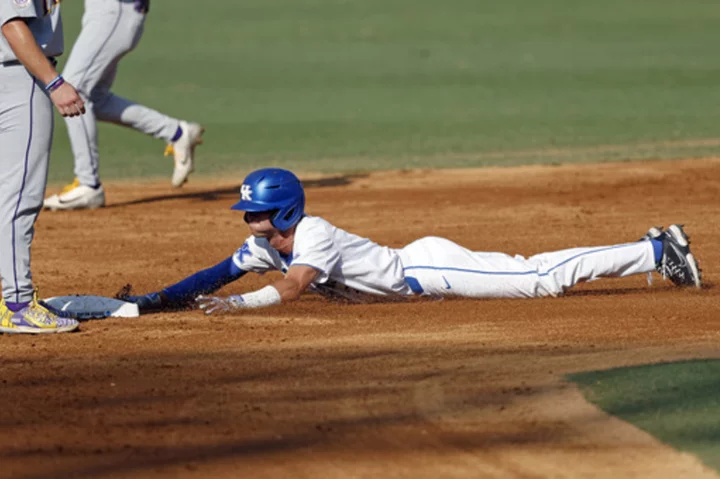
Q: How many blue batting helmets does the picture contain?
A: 1